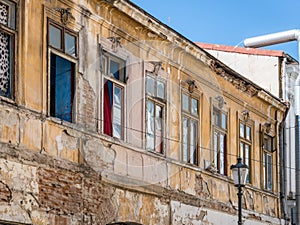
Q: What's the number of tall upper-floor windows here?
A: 8